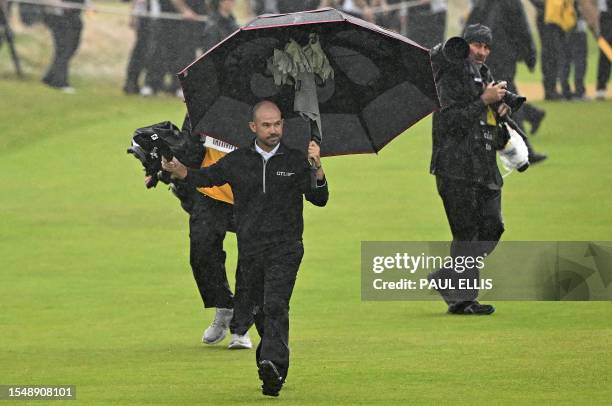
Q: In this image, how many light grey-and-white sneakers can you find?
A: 2